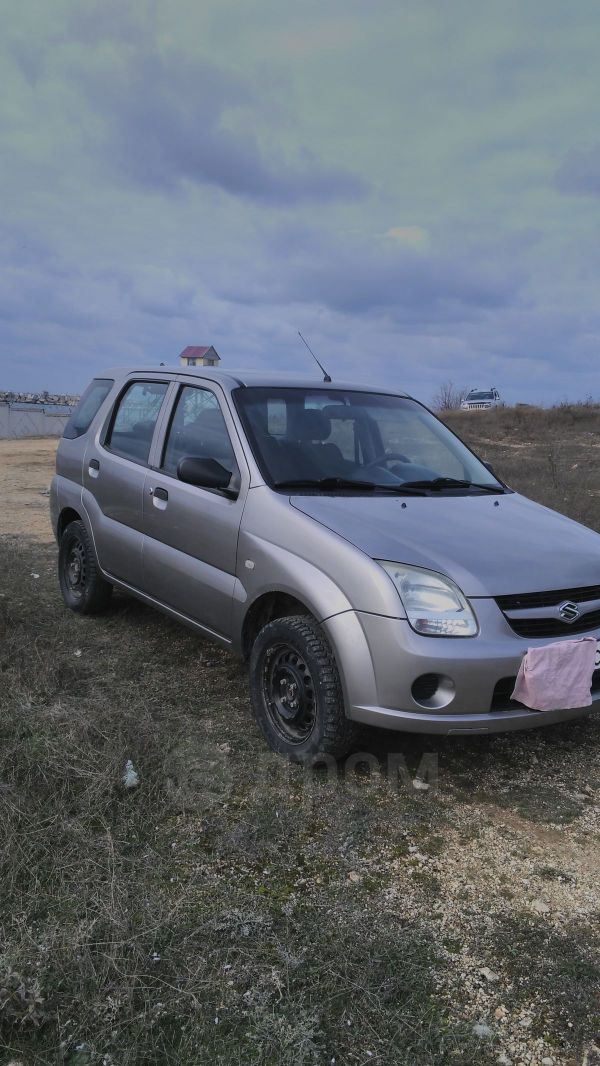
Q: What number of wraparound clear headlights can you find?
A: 1